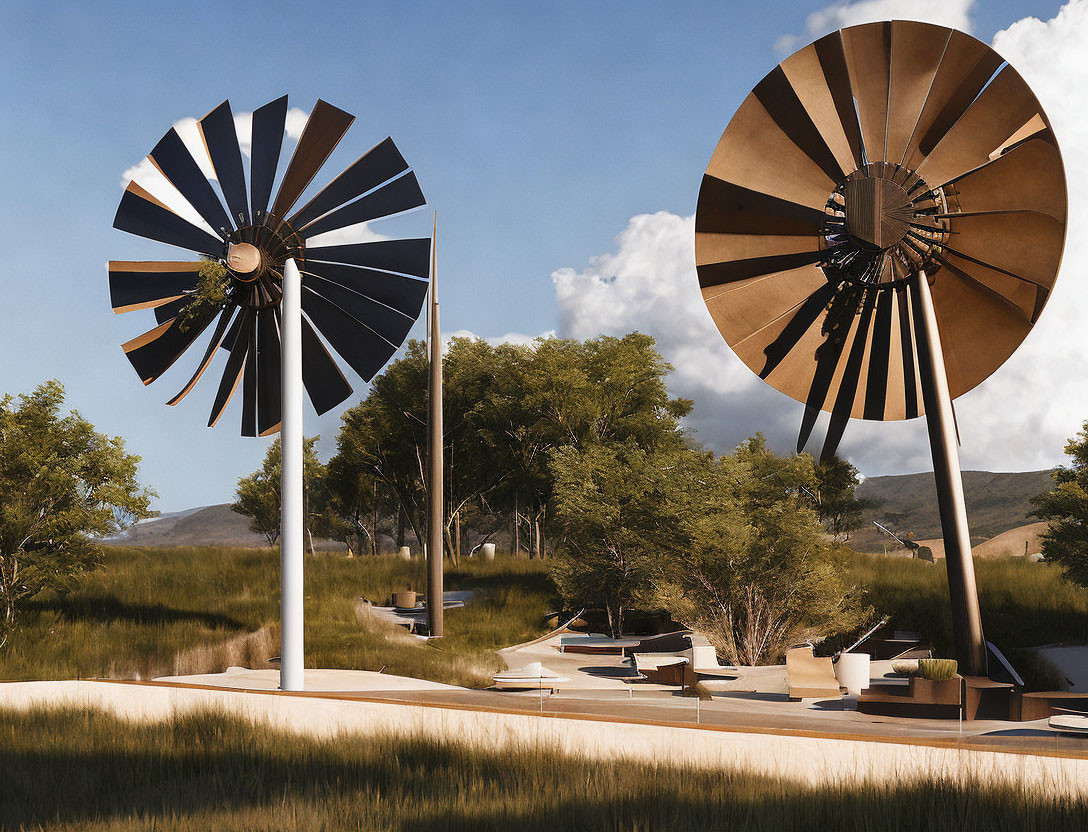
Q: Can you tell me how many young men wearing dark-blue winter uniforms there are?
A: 0